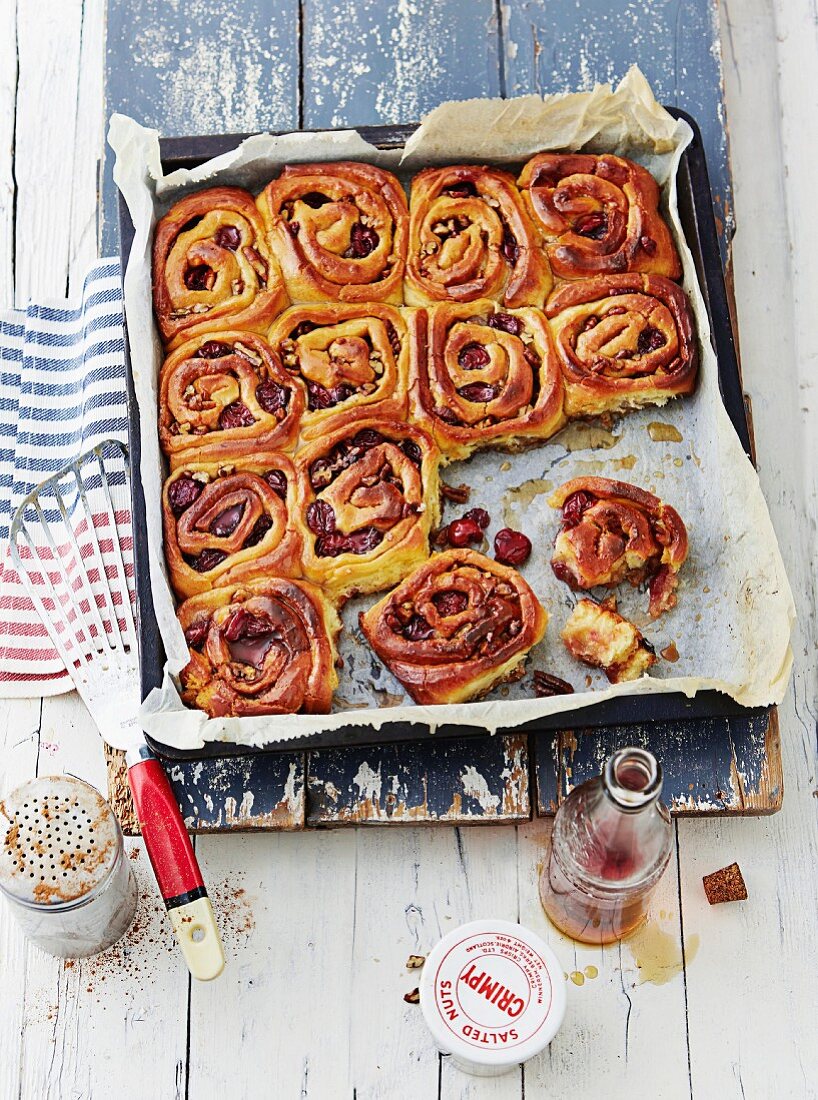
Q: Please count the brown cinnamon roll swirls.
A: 13